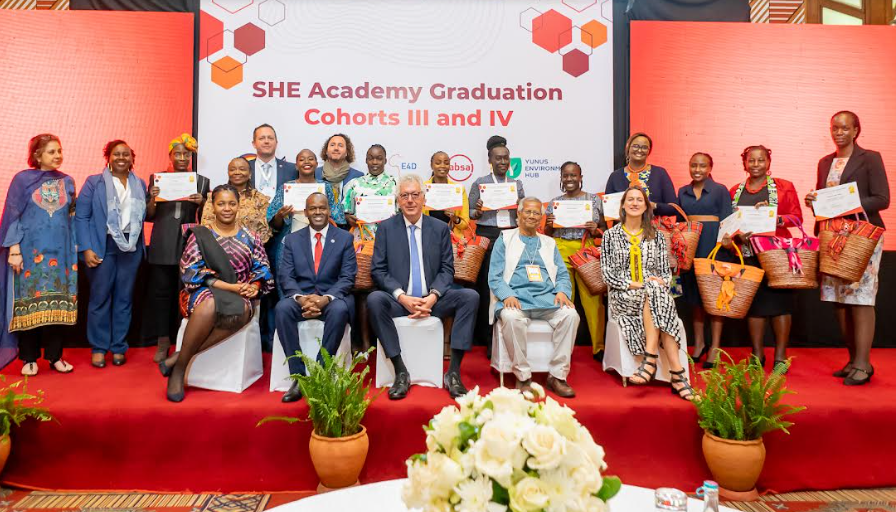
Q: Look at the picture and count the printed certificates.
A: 10